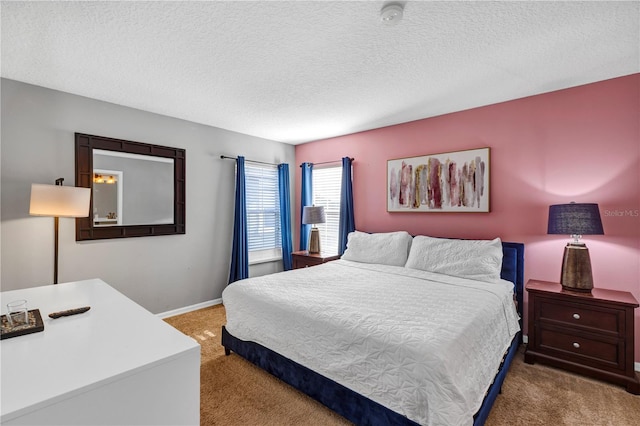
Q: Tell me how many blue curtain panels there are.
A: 4